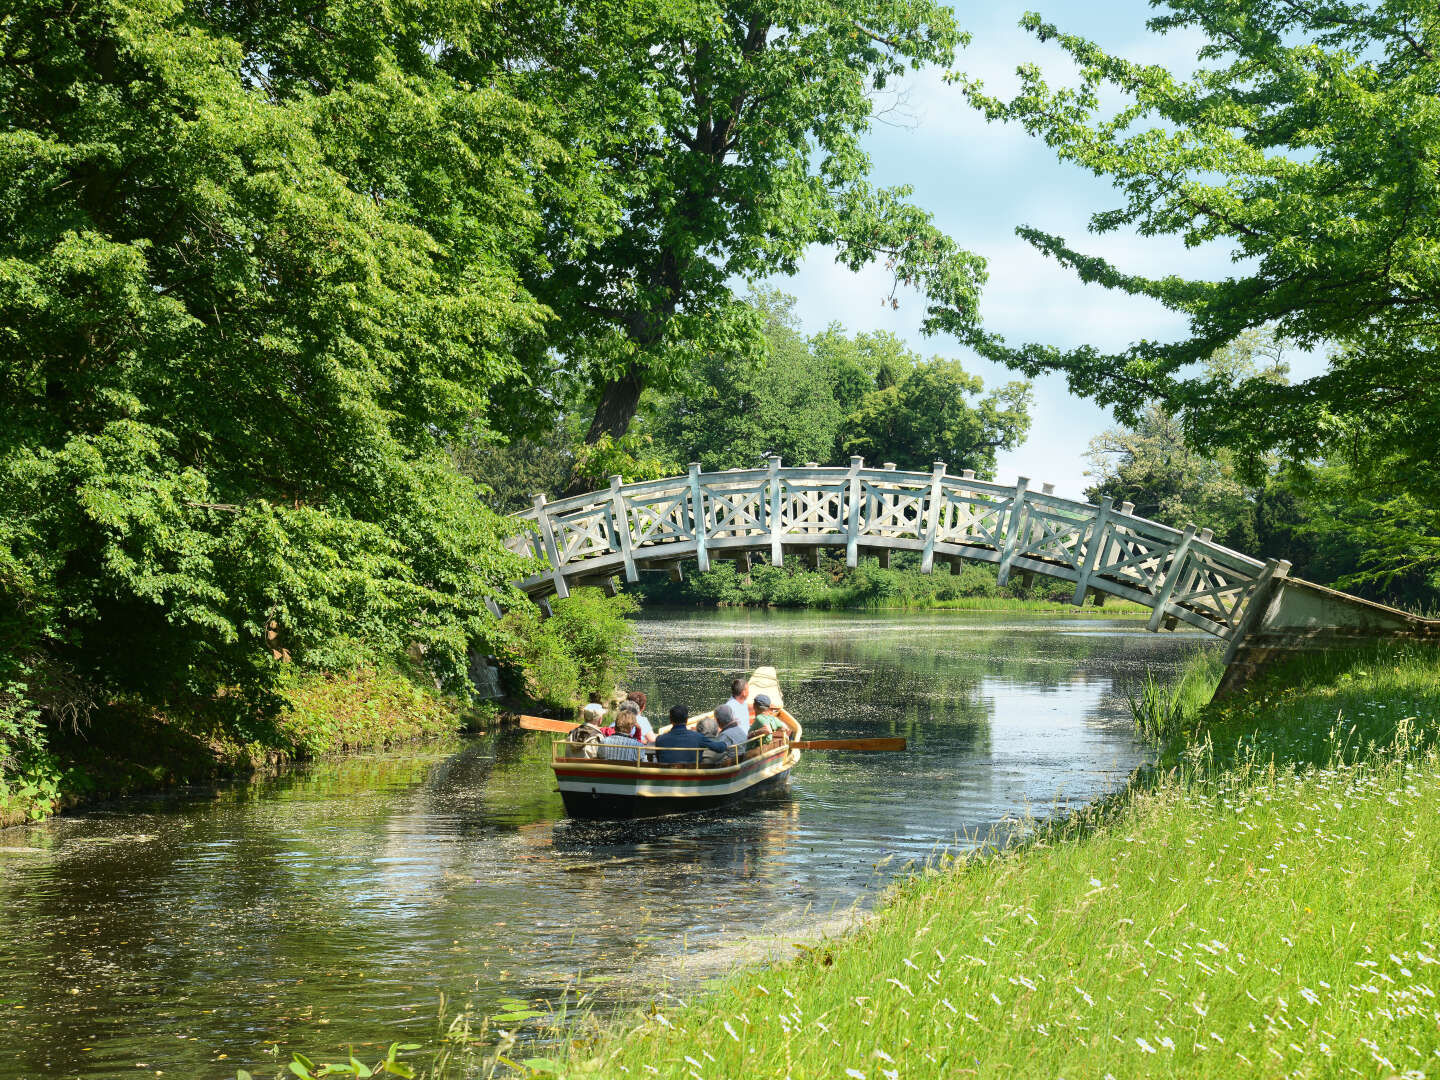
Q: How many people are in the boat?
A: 9